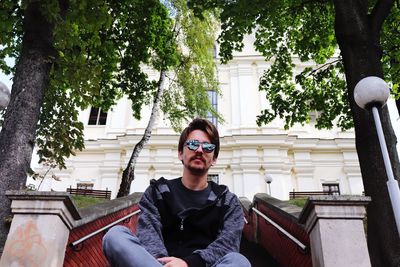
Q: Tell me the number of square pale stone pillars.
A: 2